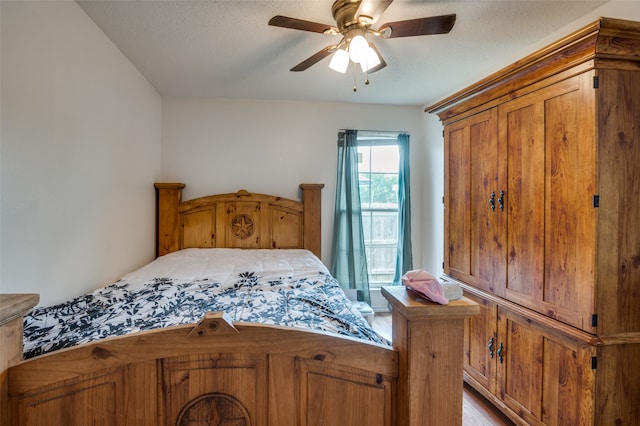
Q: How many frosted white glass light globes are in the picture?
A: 3